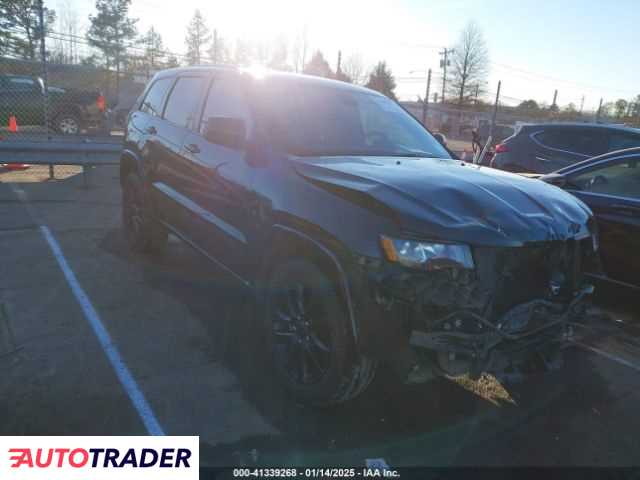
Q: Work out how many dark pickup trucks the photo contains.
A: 1